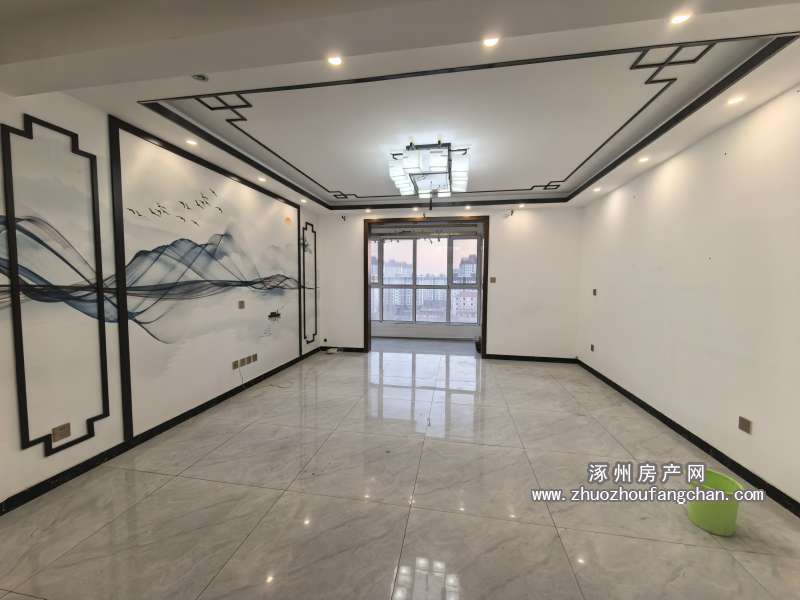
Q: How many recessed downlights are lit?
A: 13